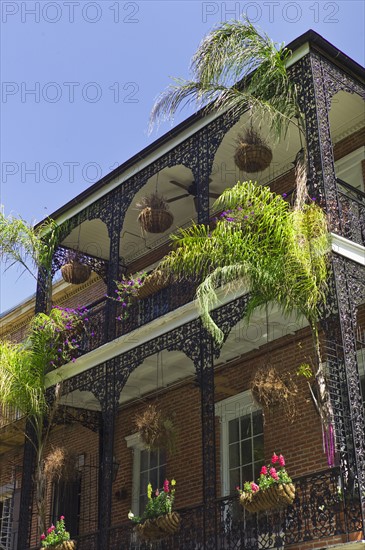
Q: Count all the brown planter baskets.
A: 10